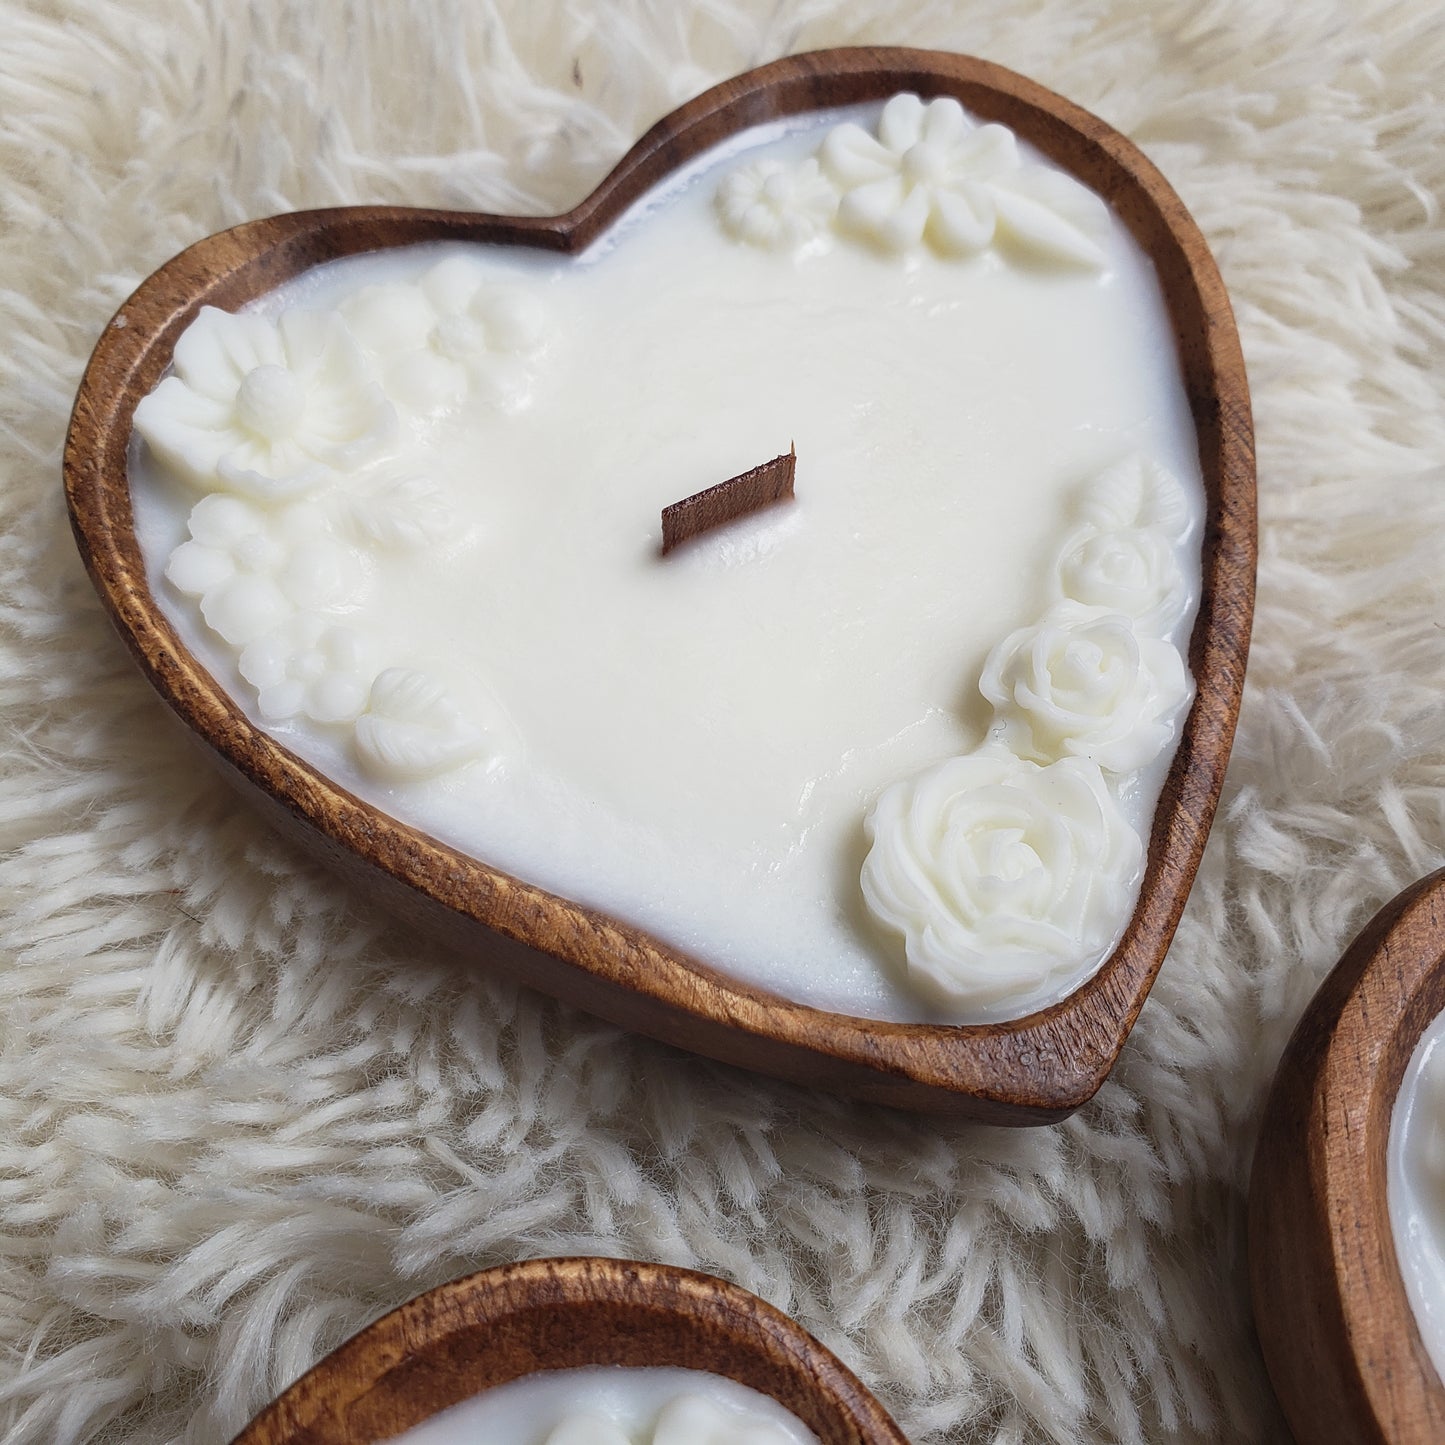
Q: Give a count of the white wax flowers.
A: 9